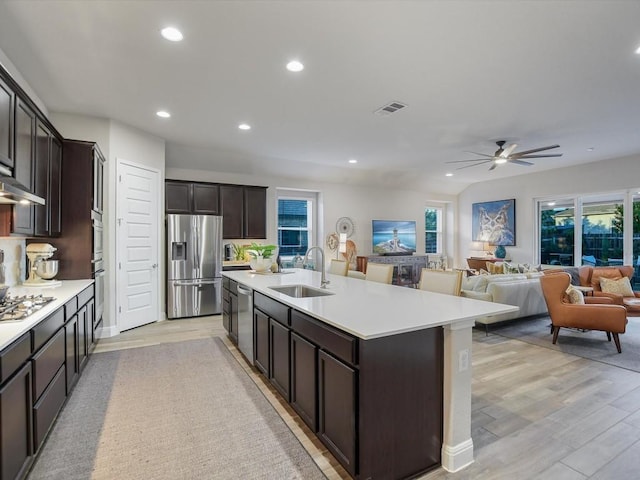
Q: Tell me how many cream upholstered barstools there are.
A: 3